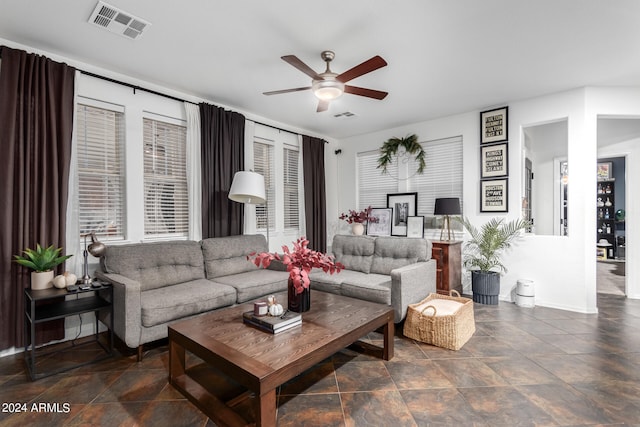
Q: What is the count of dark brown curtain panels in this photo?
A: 3